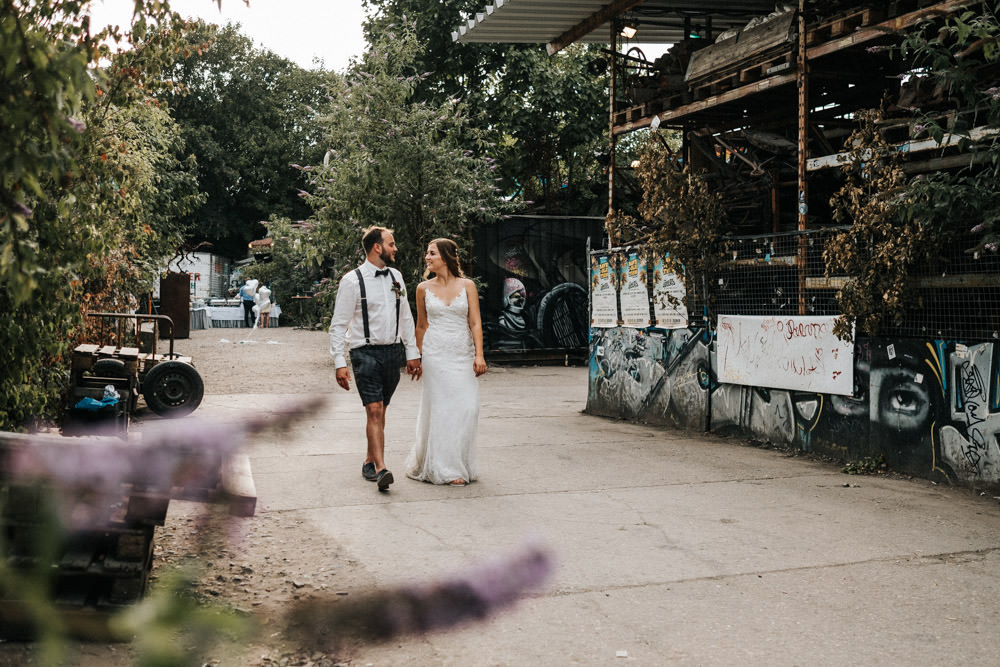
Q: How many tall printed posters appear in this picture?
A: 3